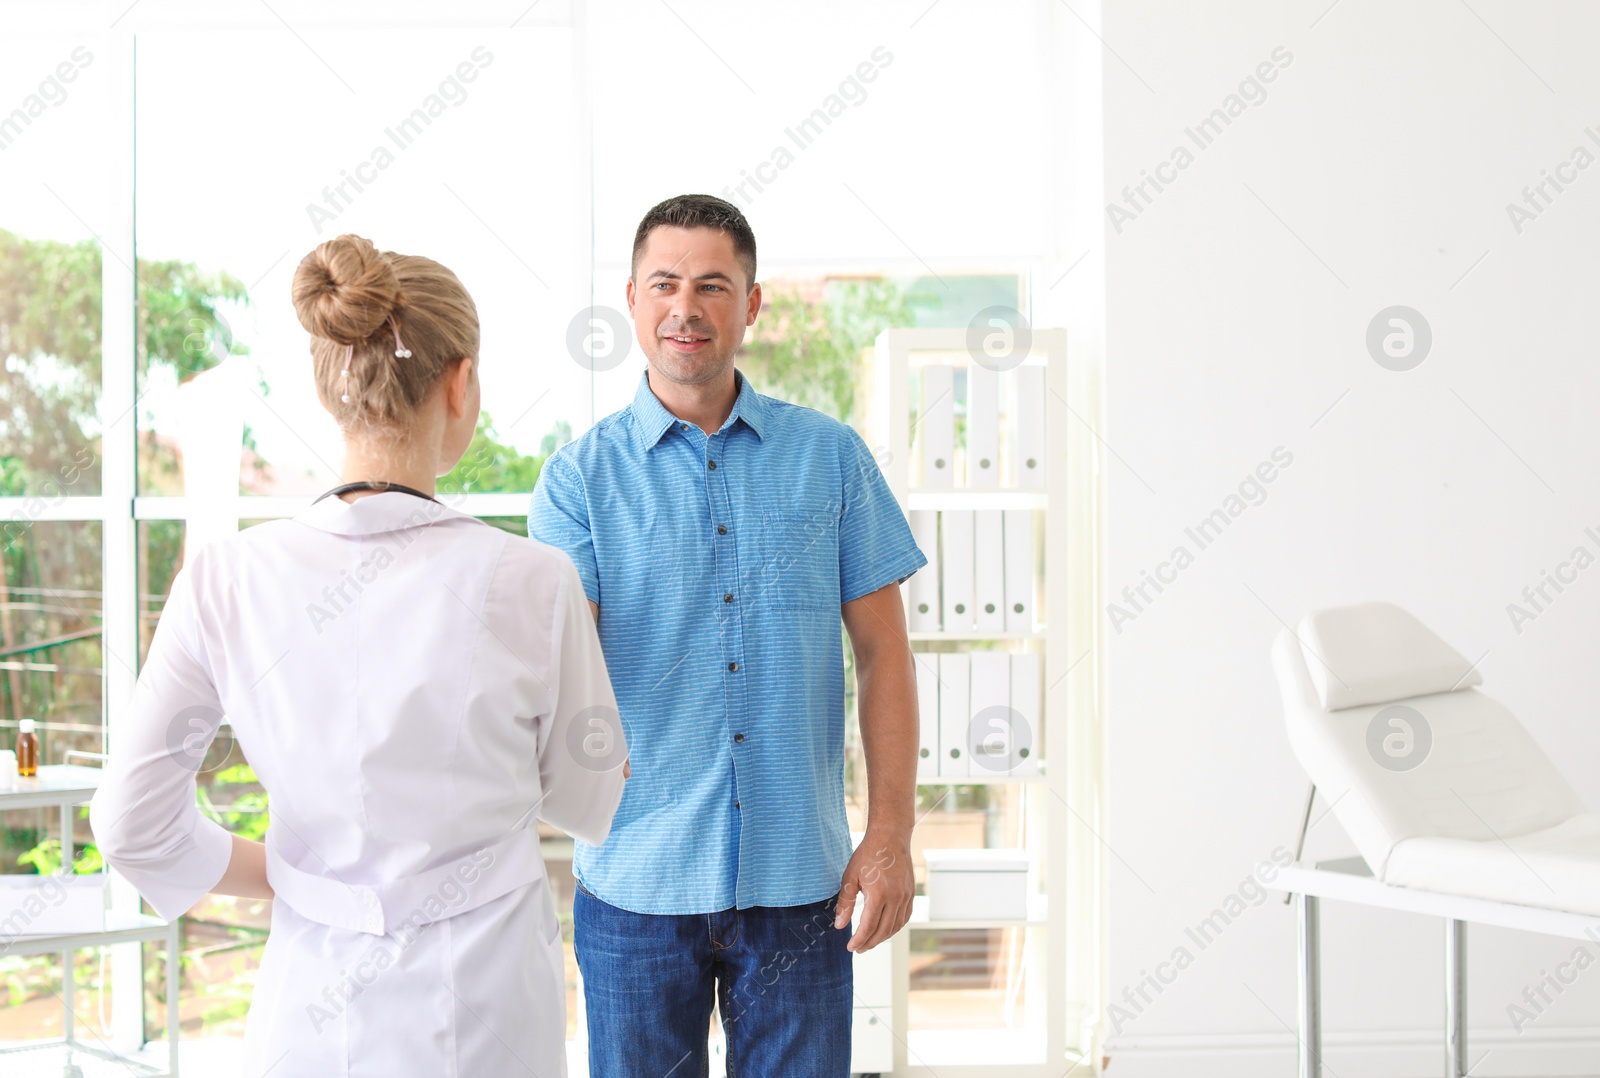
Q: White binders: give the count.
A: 11